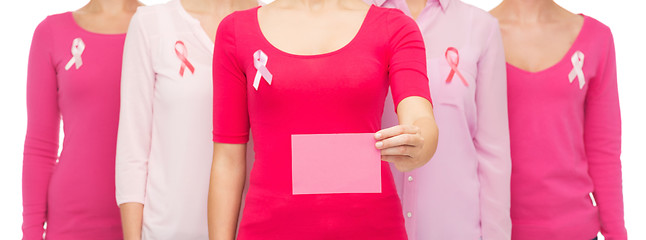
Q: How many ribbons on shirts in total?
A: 5